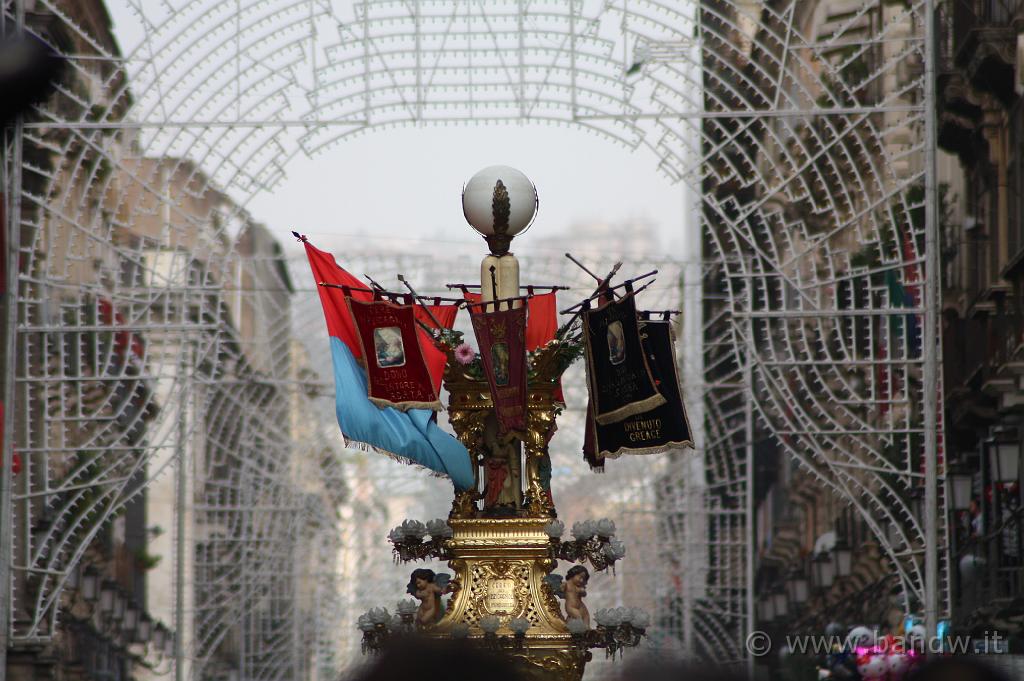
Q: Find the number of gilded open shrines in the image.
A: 1